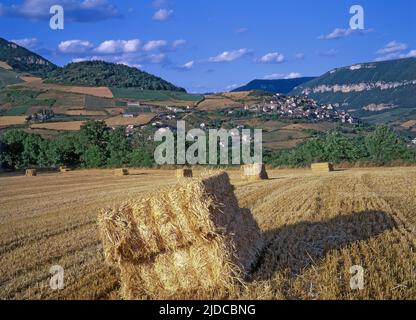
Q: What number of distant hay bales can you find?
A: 6